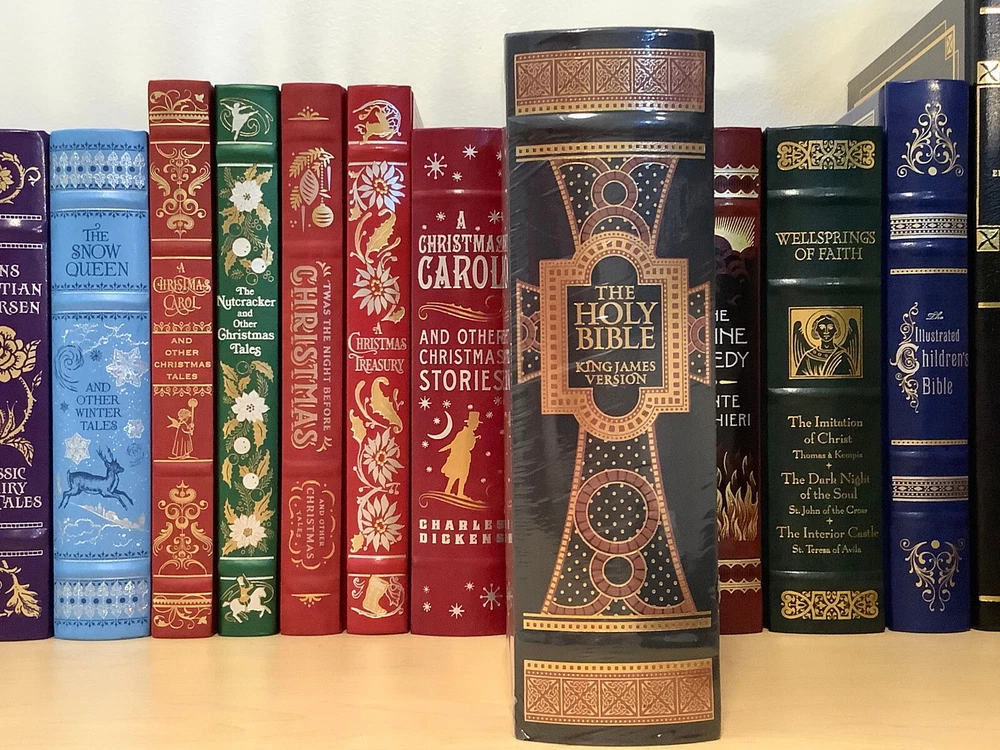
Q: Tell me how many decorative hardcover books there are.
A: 12